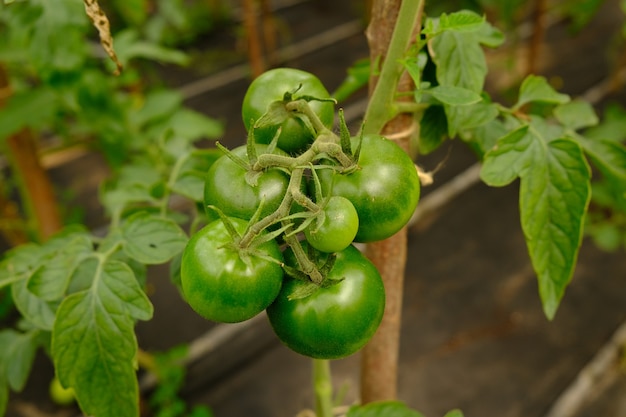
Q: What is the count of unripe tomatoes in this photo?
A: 6